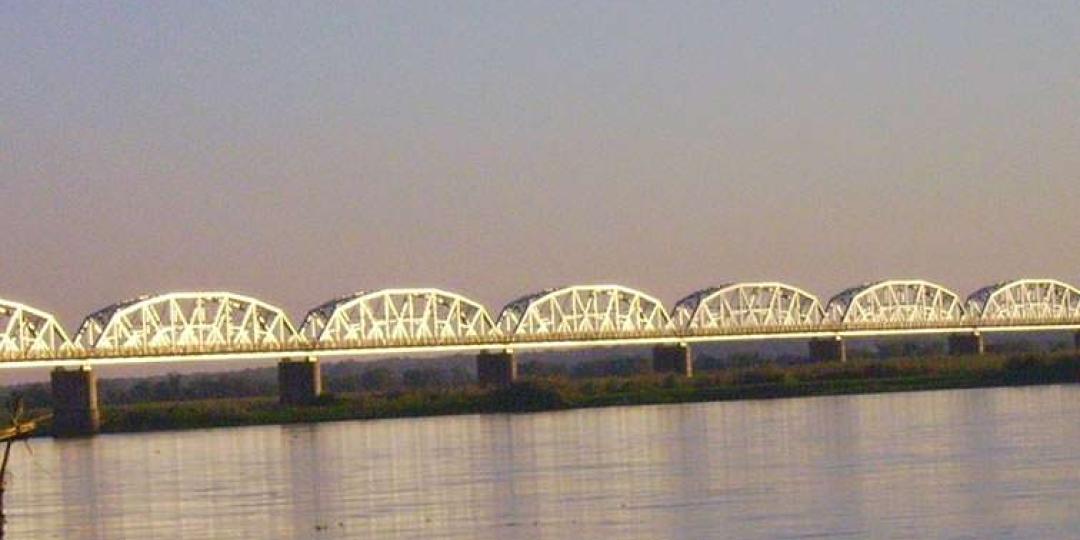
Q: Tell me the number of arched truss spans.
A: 7